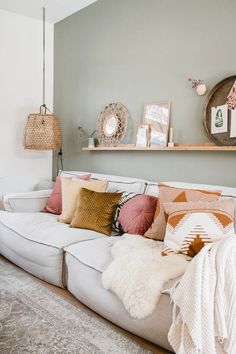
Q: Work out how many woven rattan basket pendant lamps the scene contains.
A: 1